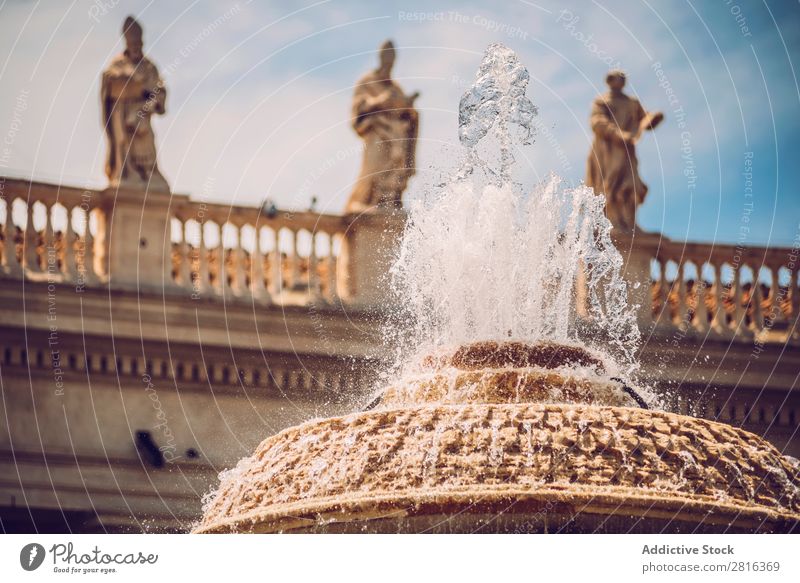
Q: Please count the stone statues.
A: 3